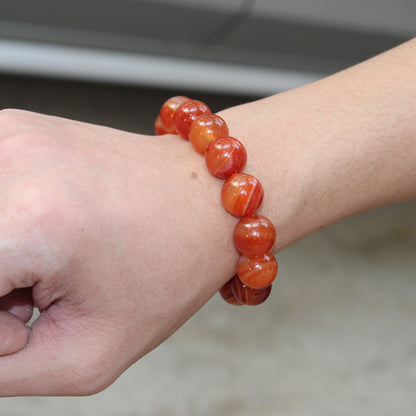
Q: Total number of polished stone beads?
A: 10